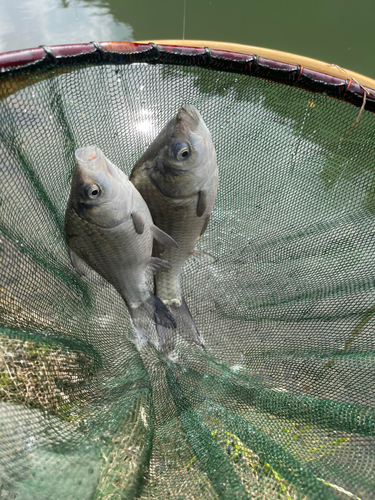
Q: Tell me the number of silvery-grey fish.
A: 2